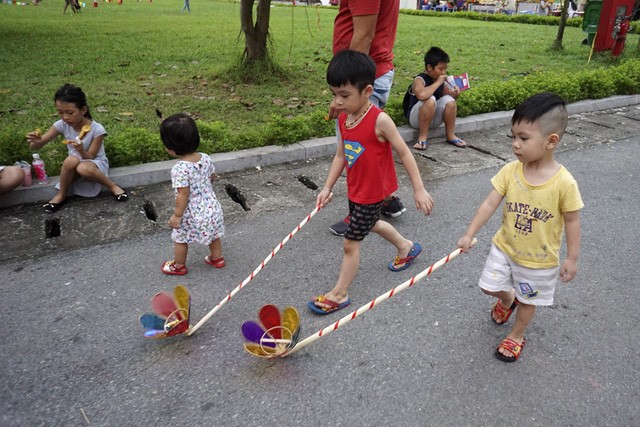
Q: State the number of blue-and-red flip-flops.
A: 2